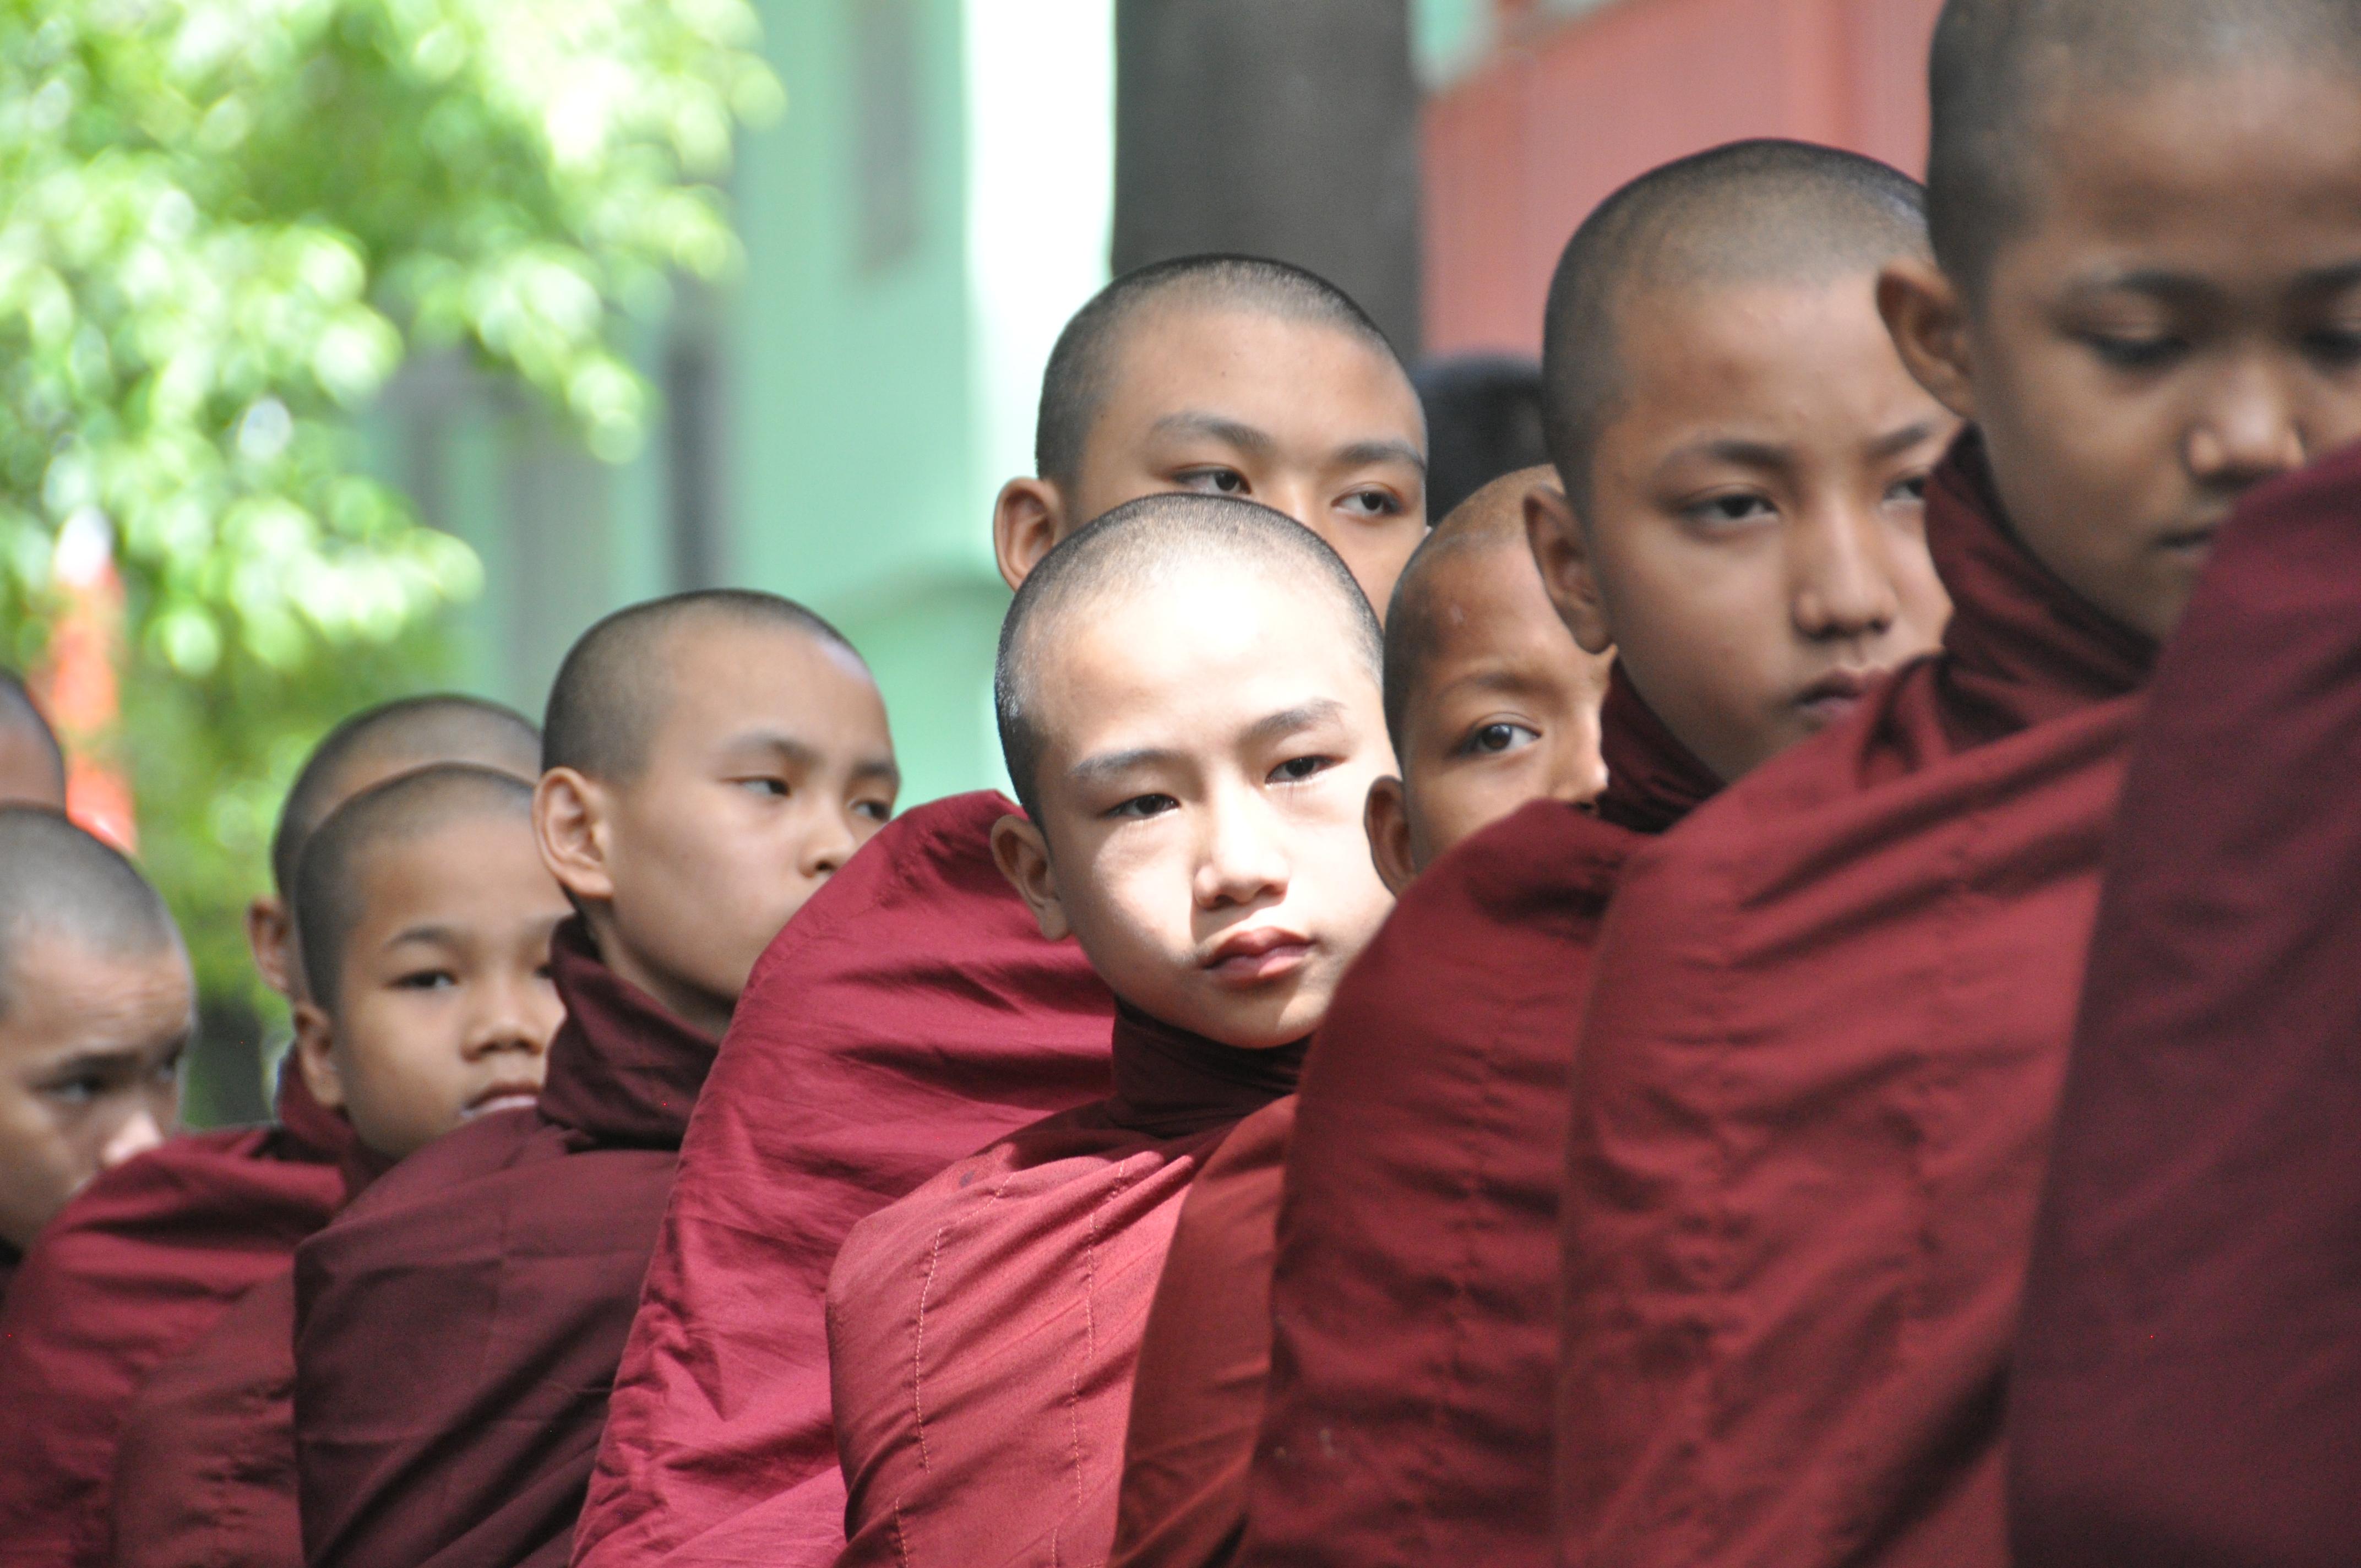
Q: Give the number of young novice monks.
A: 10